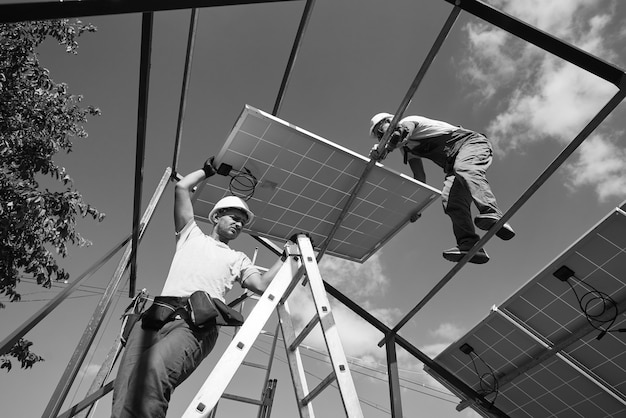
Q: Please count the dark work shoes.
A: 2